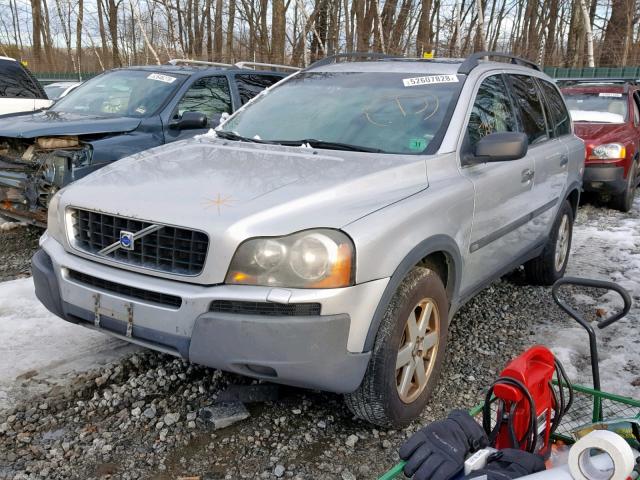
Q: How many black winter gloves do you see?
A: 2